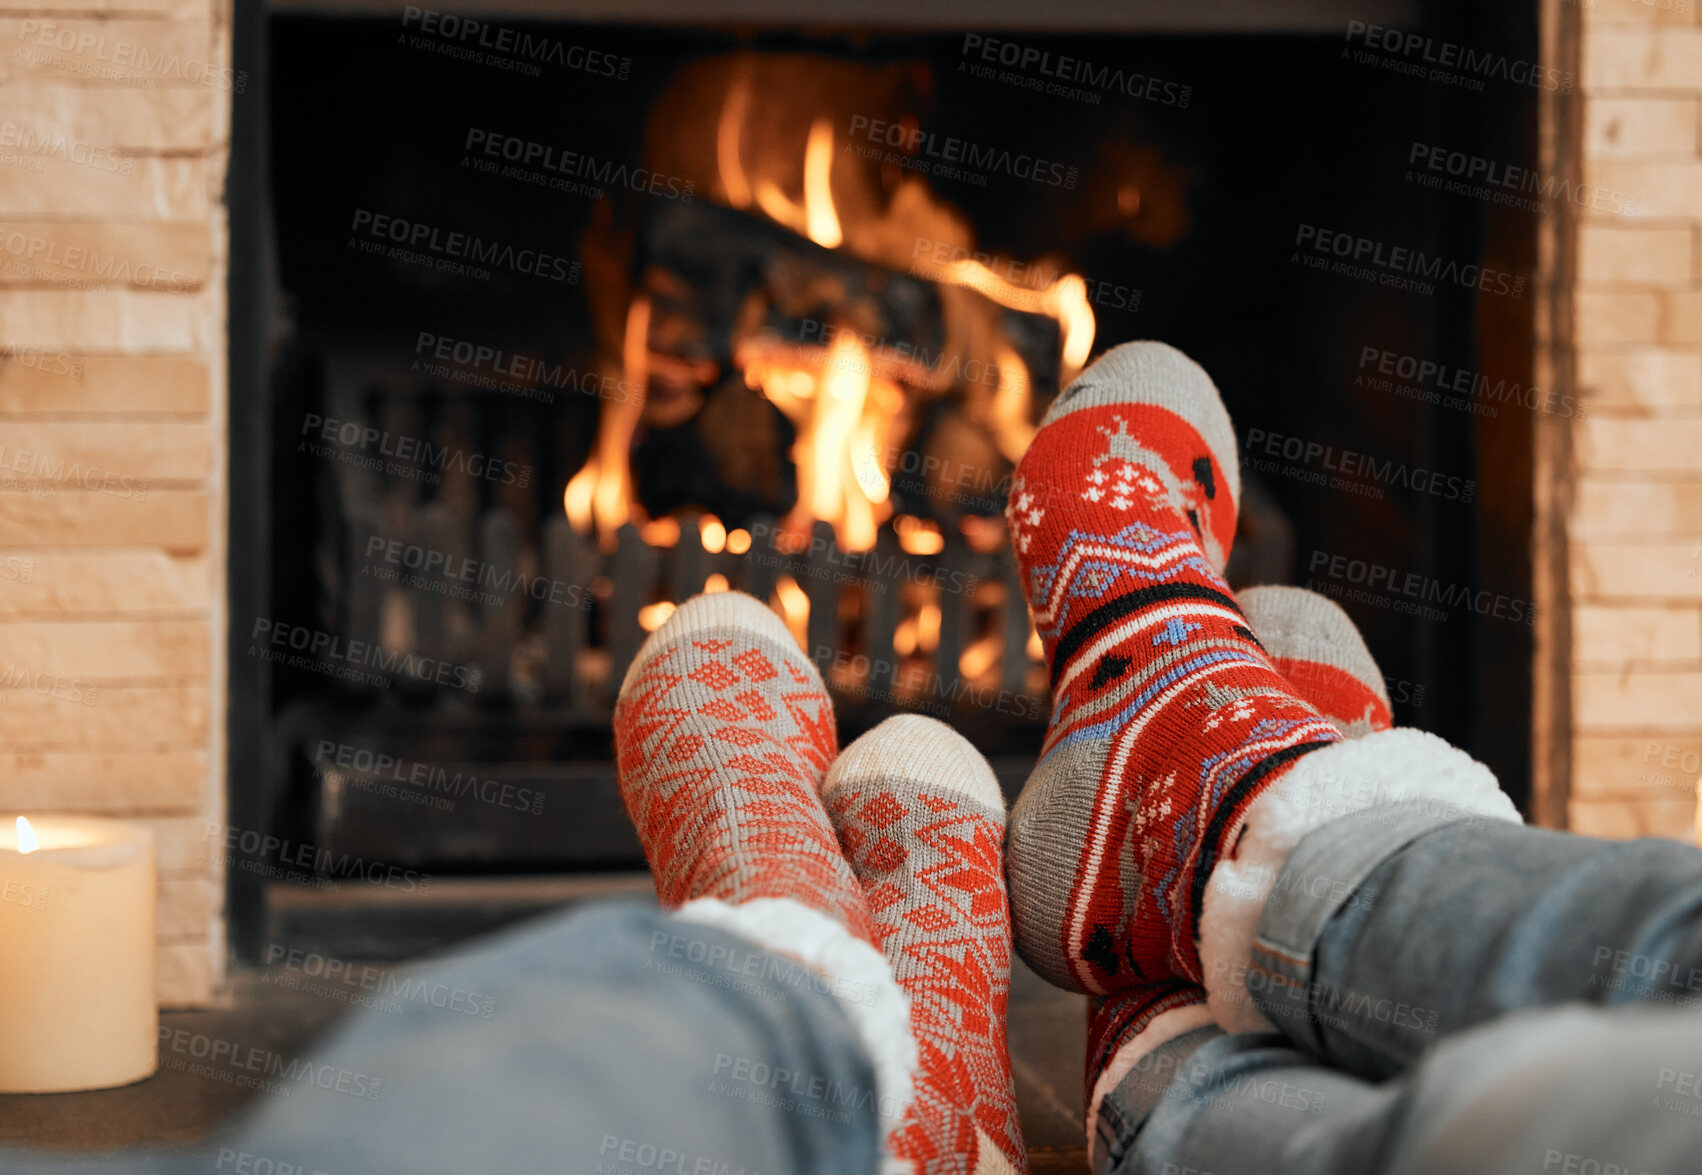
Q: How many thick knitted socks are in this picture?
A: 4